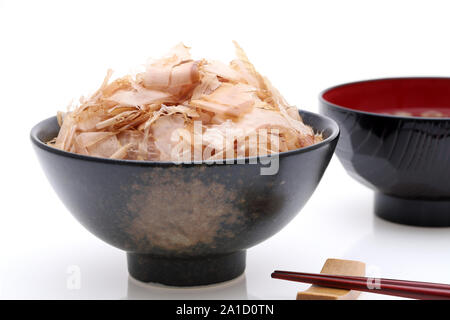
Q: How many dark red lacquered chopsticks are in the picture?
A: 2